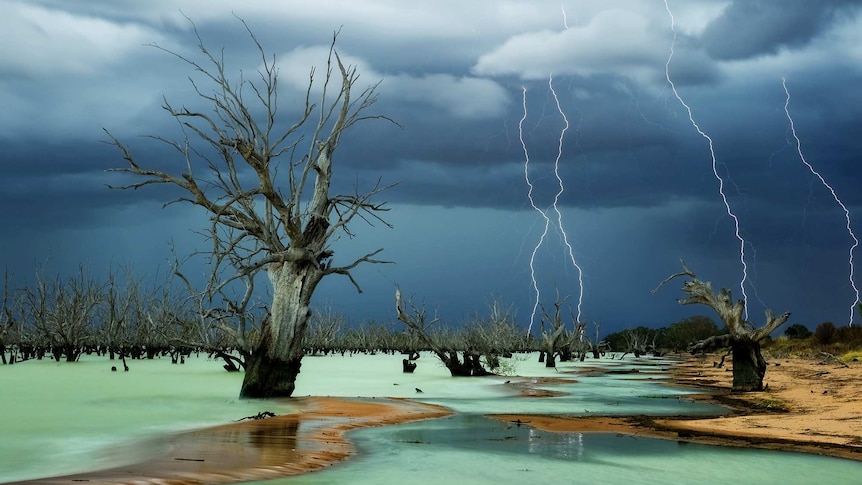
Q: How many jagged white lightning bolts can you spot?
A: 4